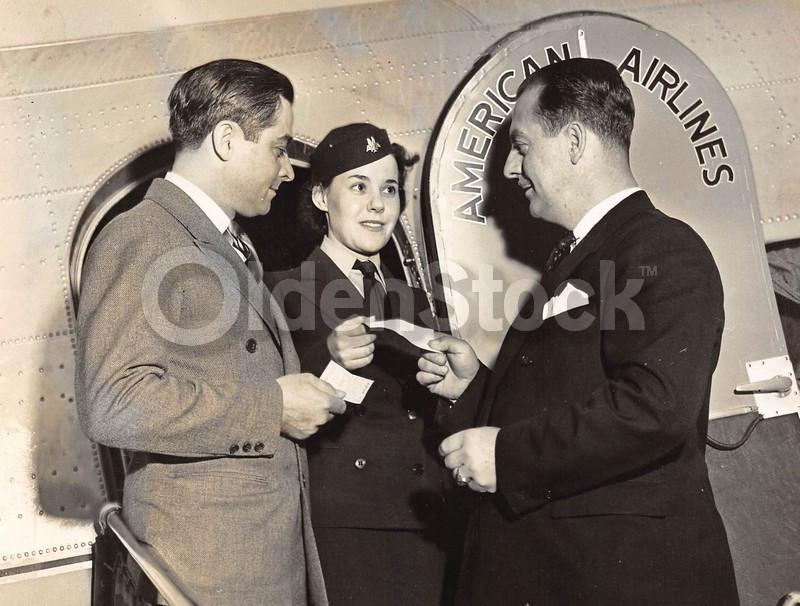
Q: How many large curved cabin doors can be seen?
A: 1